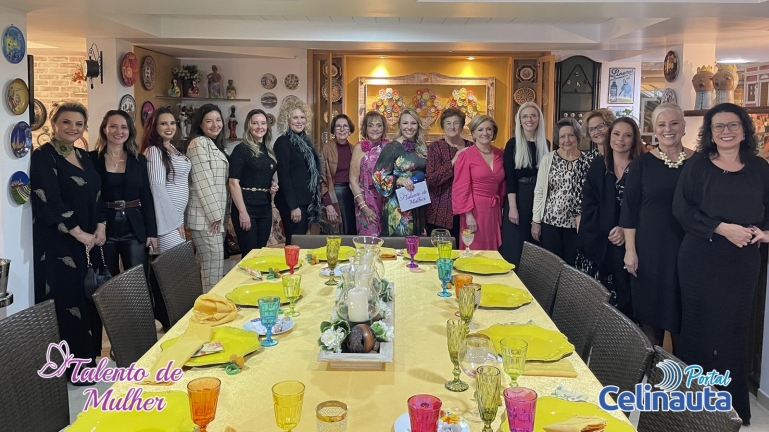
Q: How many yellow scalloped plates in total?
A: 10